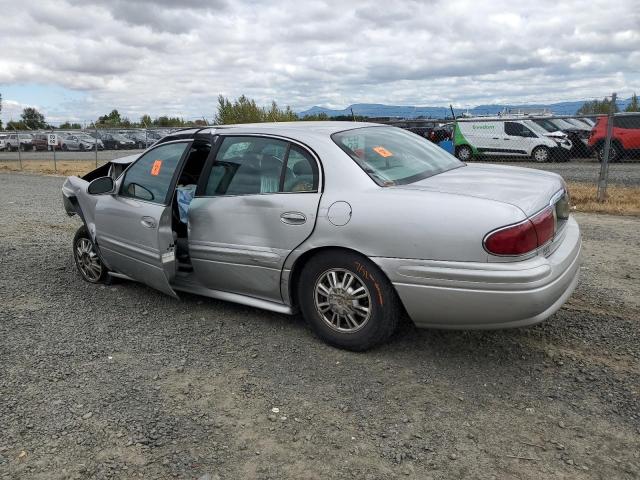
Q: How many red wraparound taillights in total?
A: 1